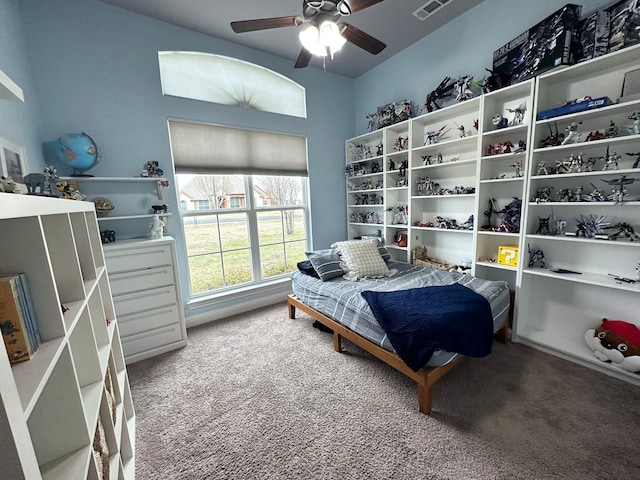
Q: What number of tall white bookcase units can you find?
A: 5